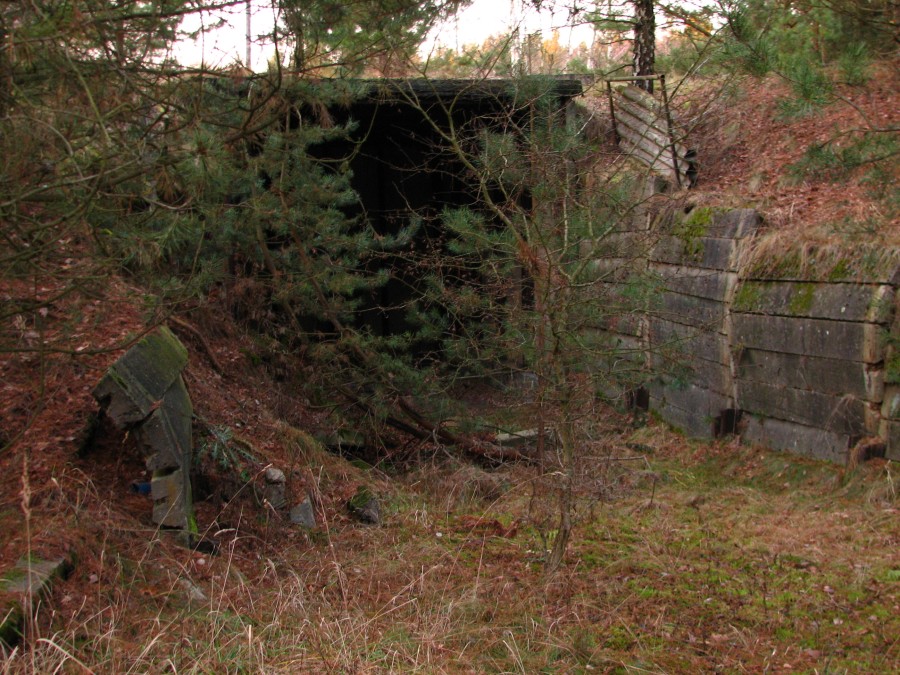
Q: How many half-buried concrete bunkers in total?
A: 1